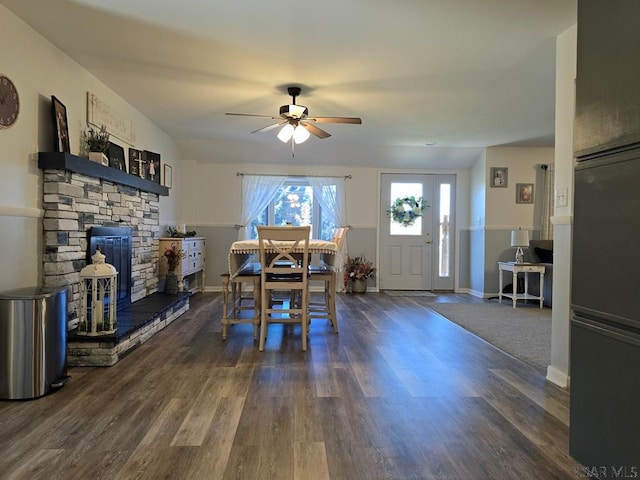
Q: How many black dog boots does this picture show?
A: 0